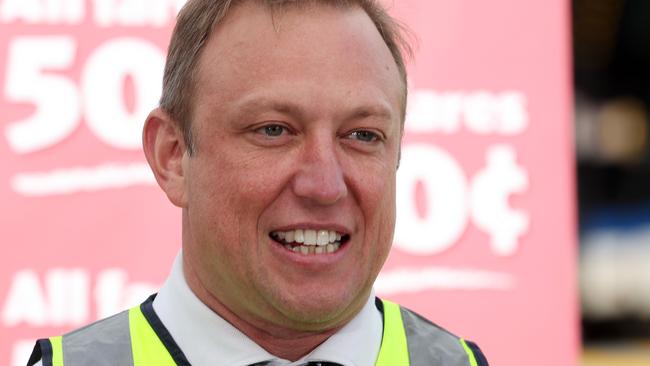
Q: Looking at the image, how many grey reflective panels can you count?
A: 2